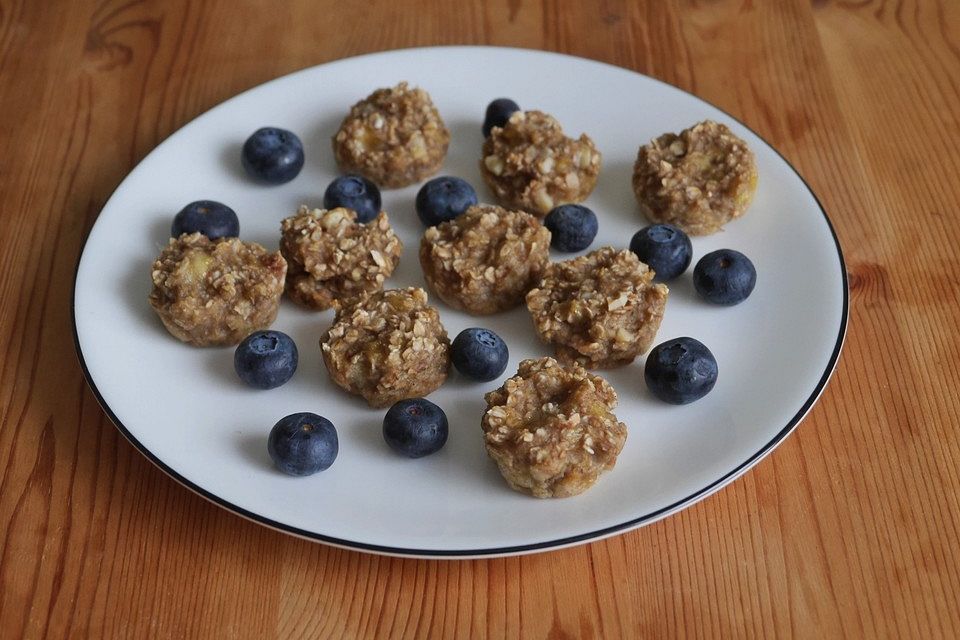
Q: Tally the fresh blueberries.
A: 13